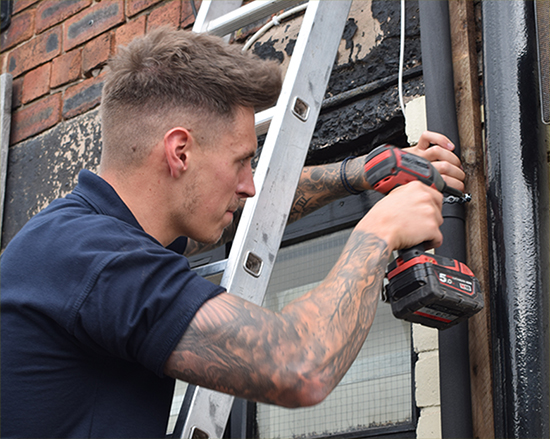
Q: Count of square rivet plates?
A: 3